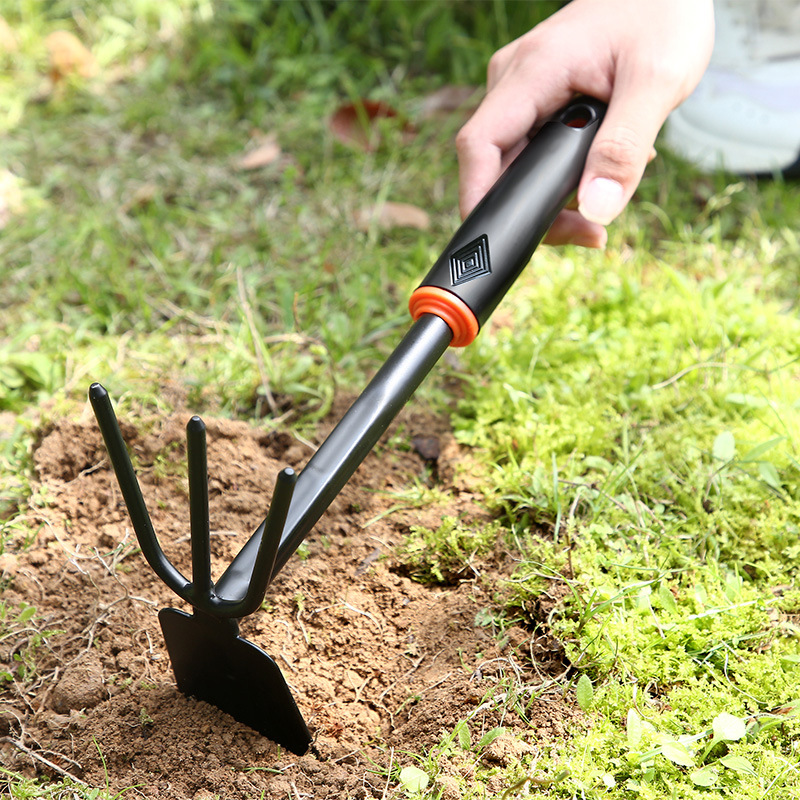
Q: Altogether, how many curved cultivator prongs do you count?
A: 3